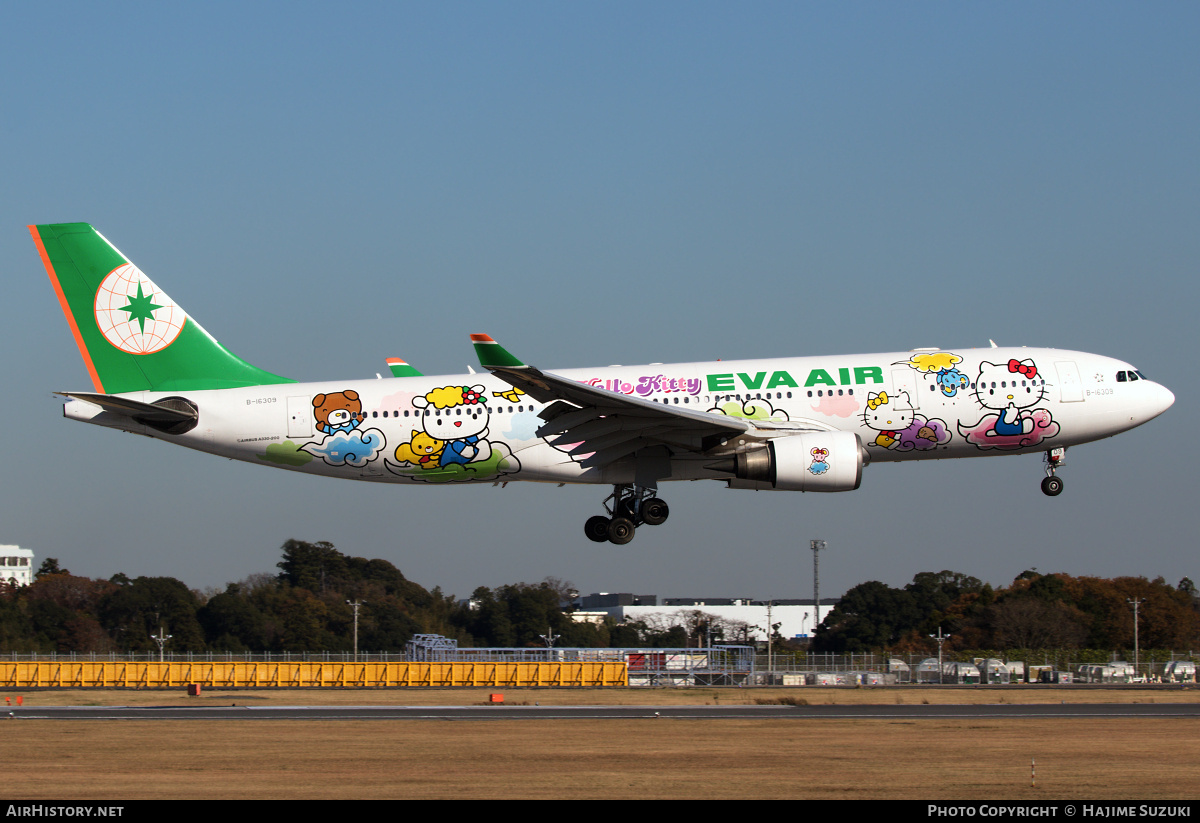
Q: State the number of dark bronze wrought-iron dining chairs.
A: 0